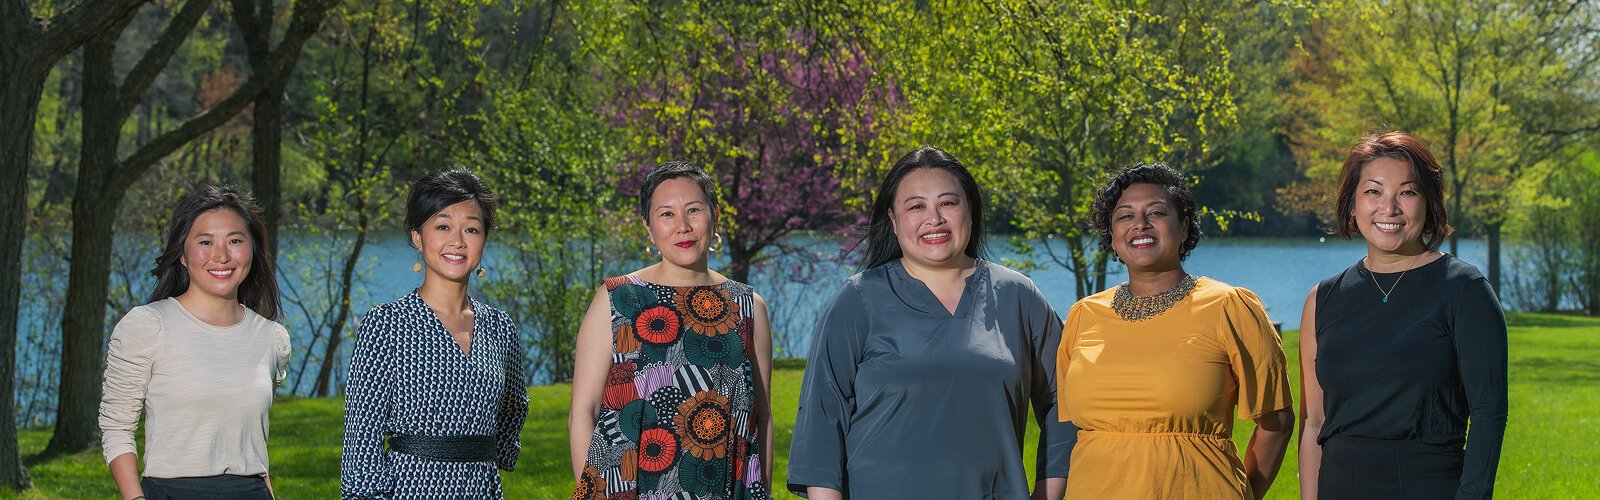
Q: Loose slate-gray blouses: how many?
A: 1